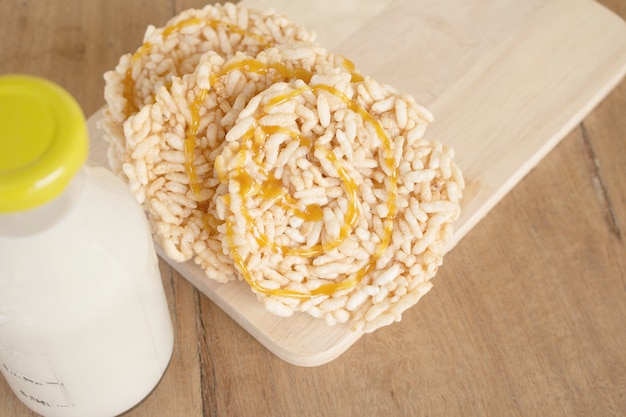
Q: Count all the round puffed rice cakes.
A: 3